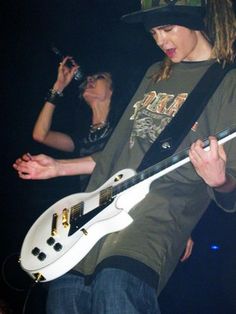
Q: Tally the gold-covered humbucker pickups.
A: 2